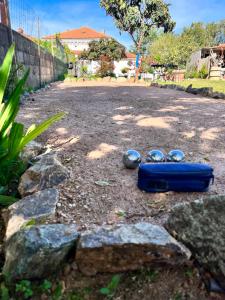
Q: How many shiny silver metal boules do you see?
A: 3